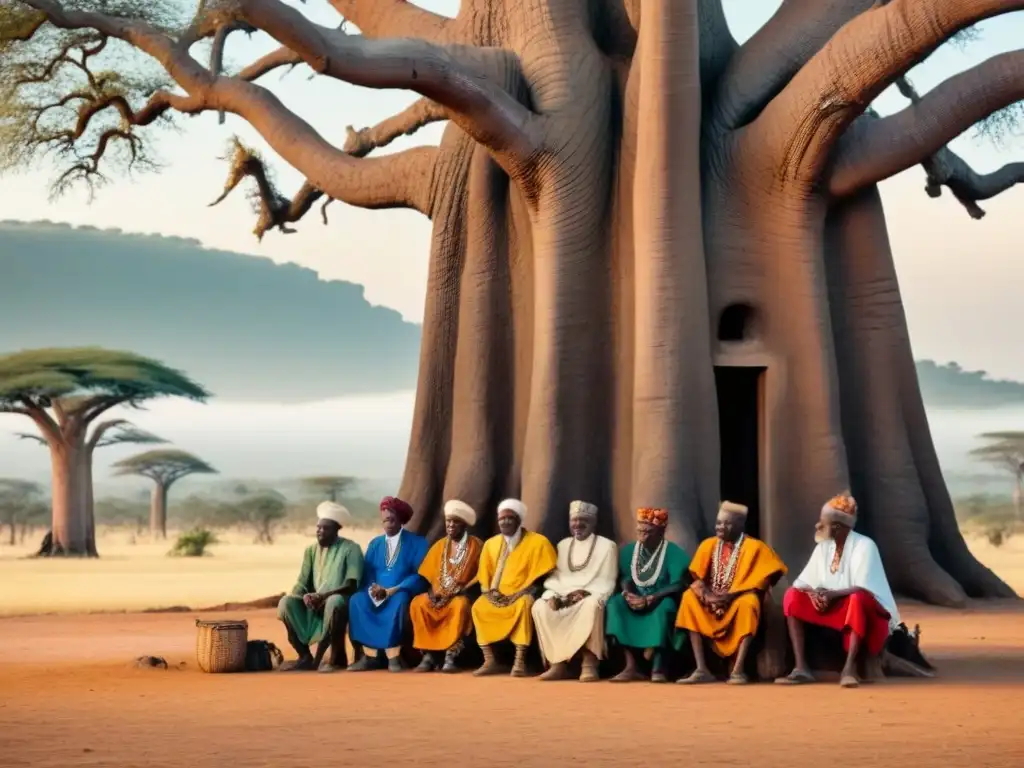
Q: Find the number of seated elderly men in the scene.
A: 8